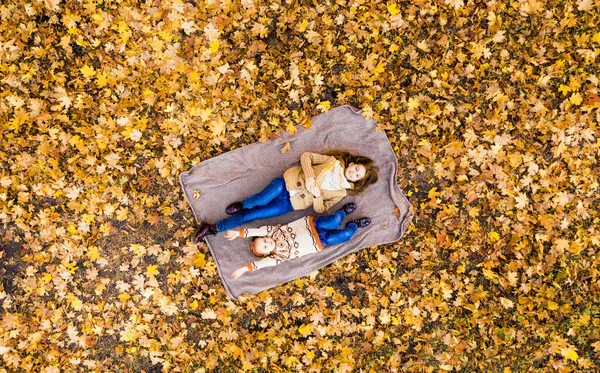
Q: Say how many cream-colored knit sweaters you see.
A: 1